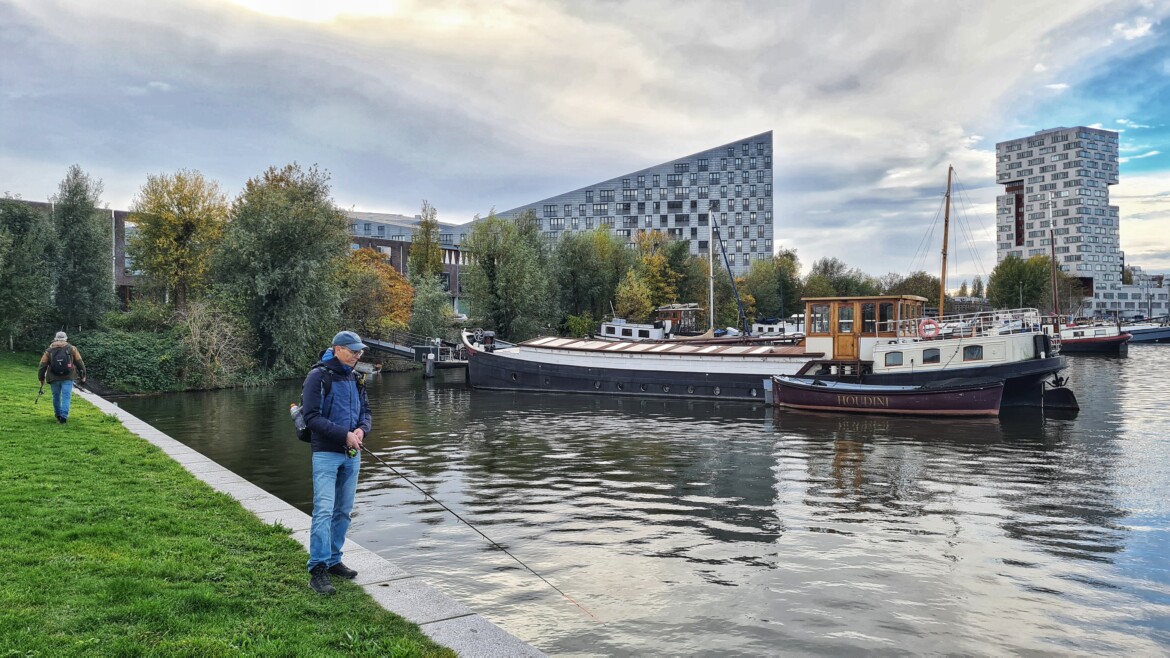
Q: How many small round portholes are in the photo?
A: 9